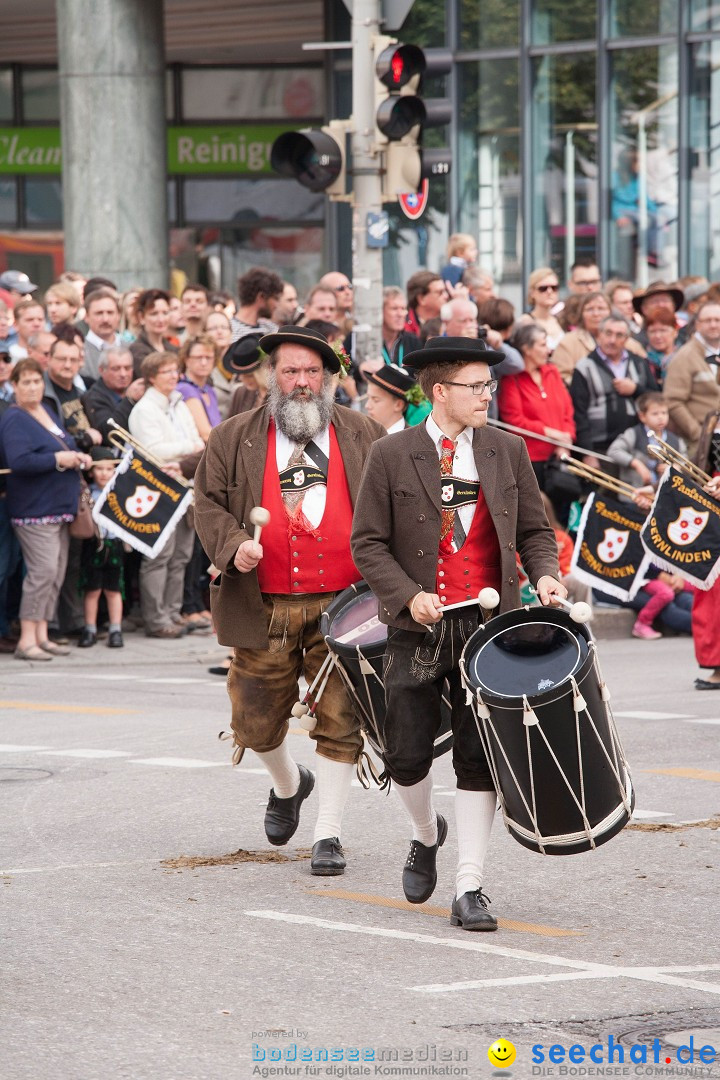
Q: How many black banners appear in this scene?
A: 3